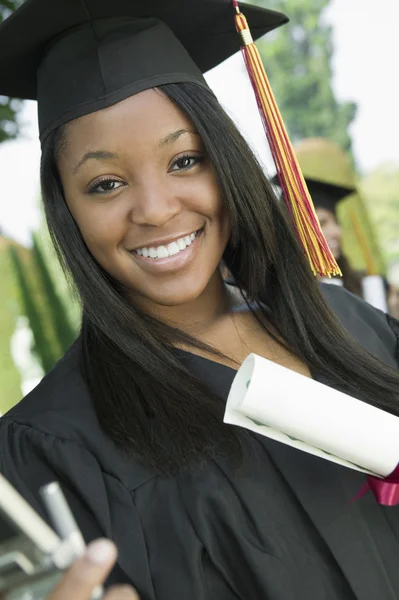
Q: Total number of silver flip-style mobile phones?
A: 1